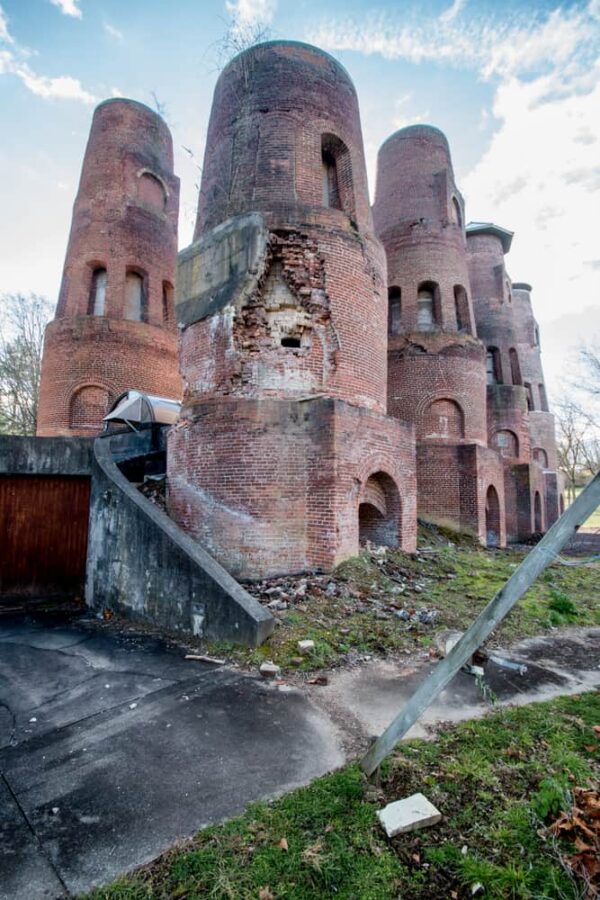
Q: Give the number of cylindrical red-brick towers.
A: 5